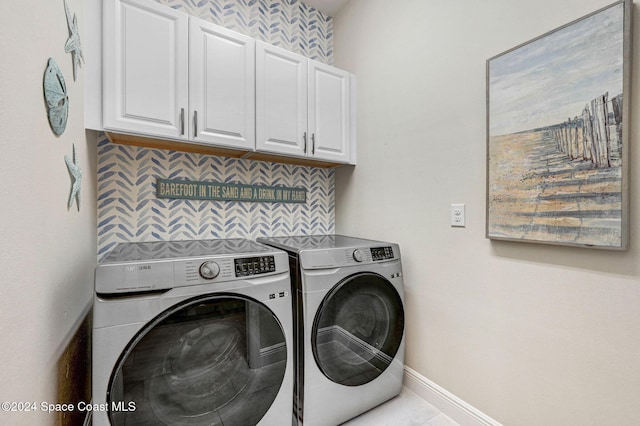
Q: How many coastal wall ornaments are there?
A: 3